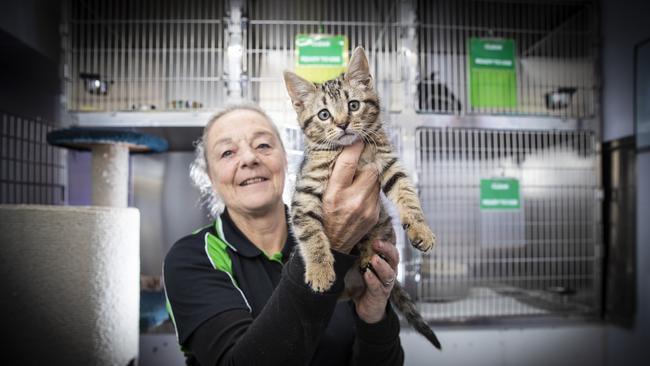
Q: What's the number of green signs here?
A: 3